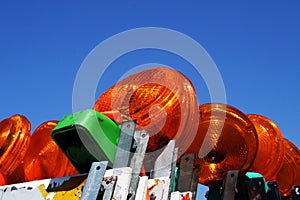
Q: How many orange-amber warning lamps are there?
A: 6